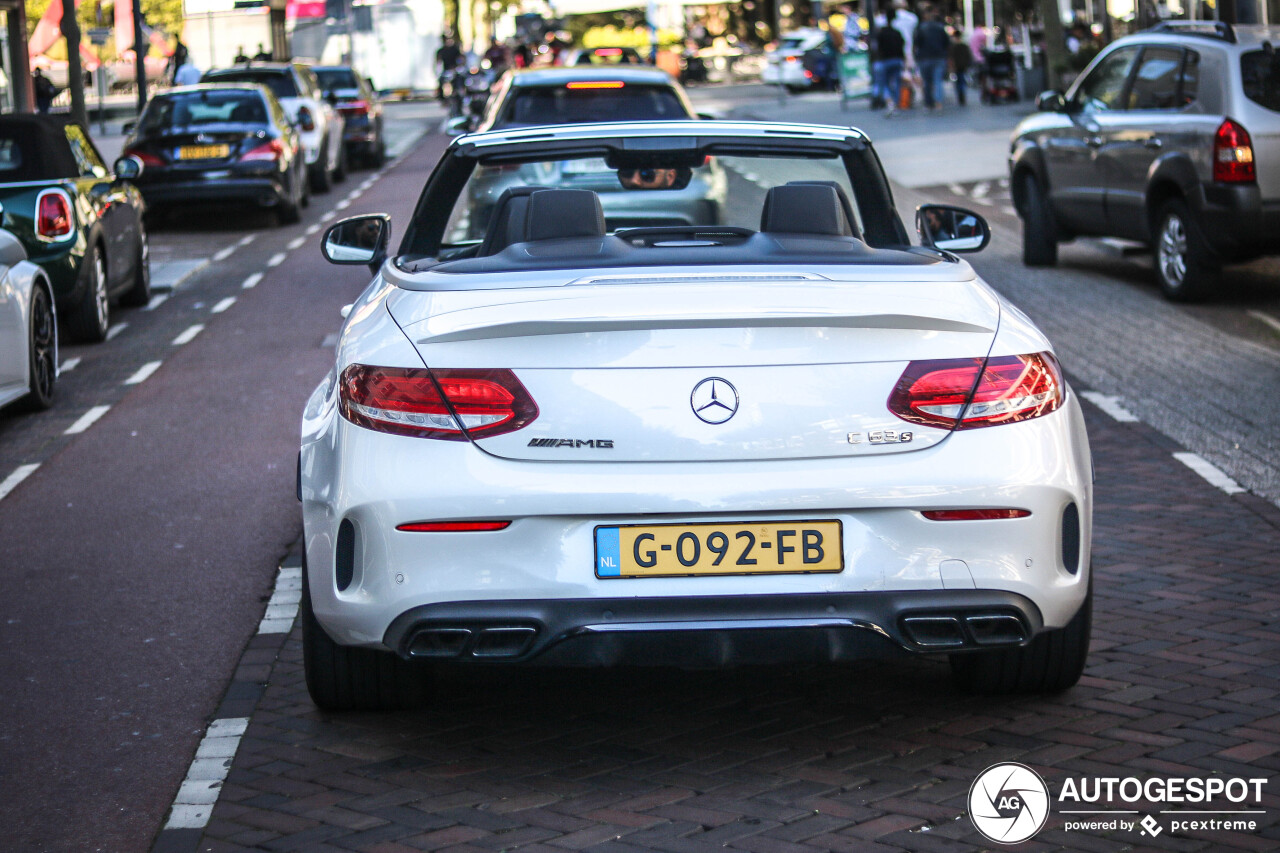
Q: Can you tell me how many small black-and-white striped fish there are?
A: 0